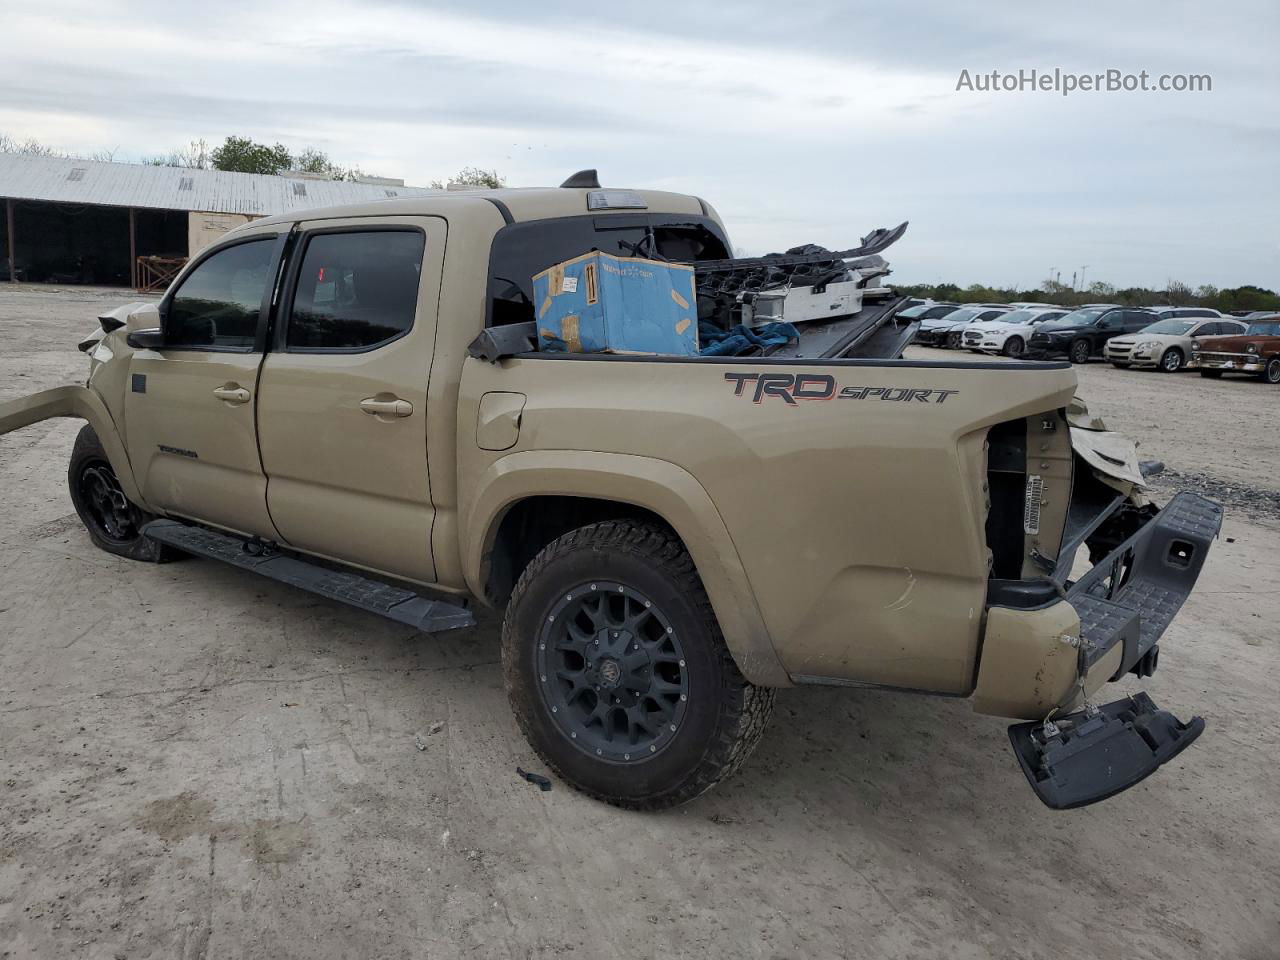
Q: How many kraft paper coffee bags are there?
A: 0